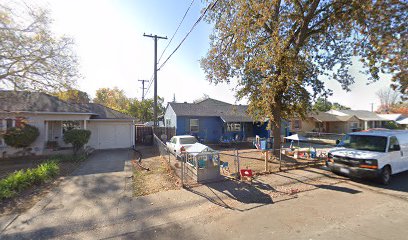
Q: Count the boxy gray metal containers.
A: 1